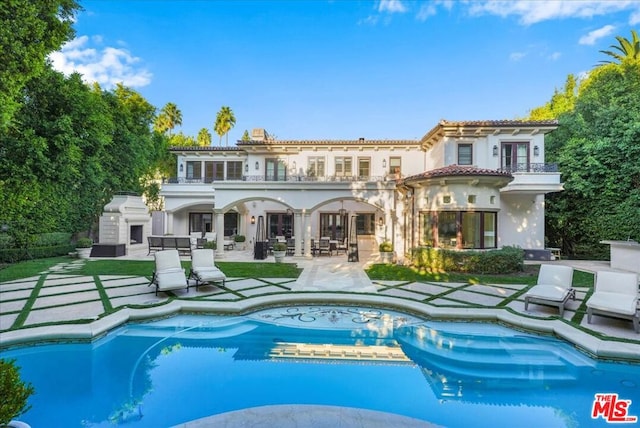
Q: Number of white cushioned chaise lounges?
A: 4